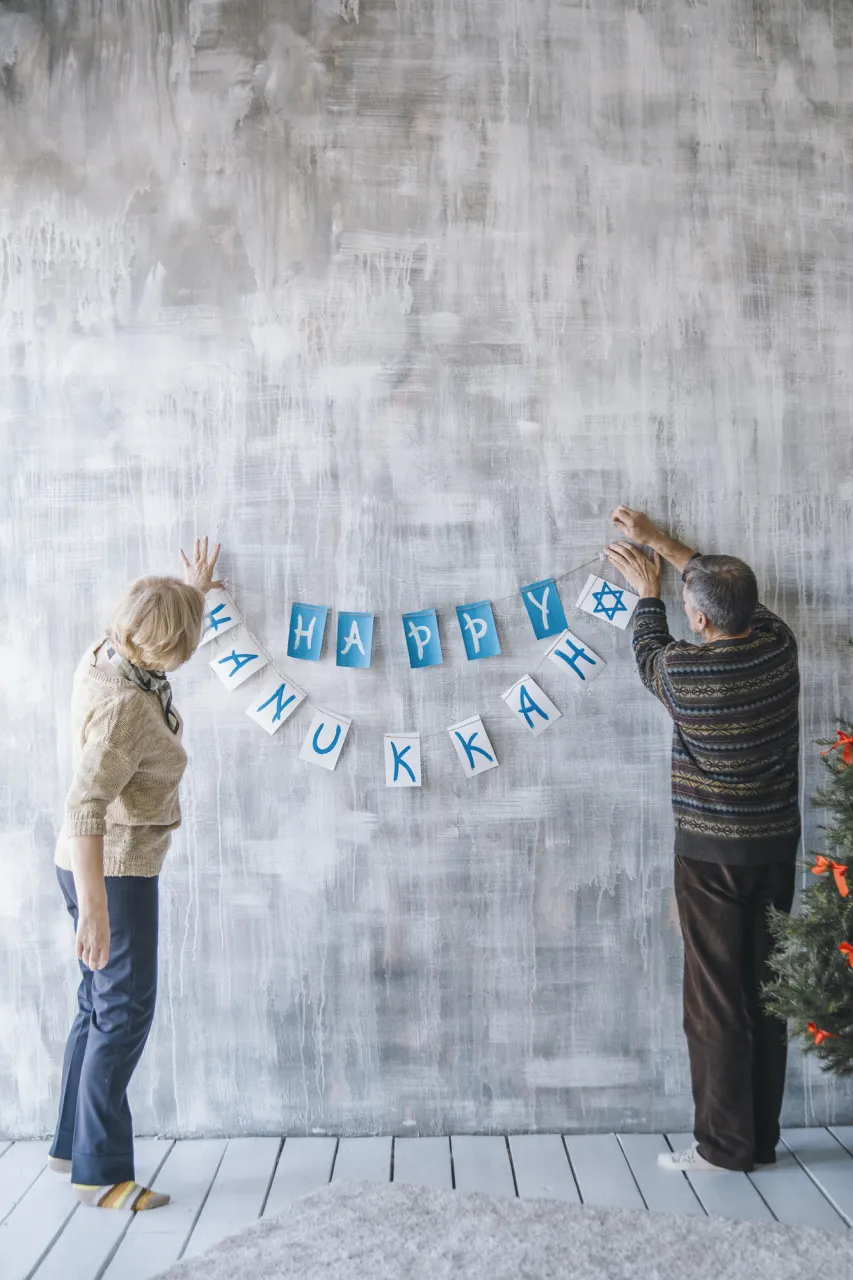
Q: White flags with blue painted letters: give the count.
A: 8